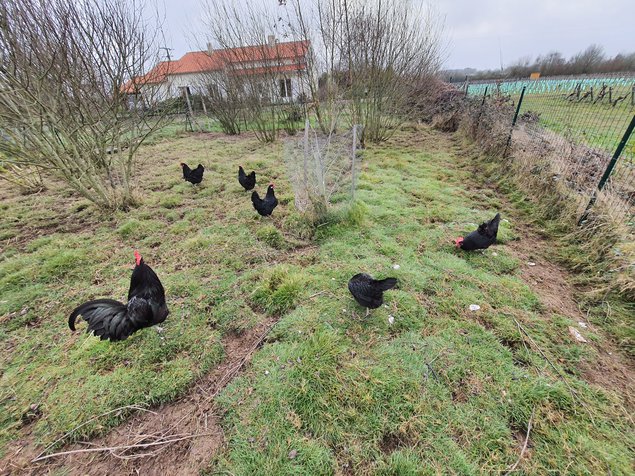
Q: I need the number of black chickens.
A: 6